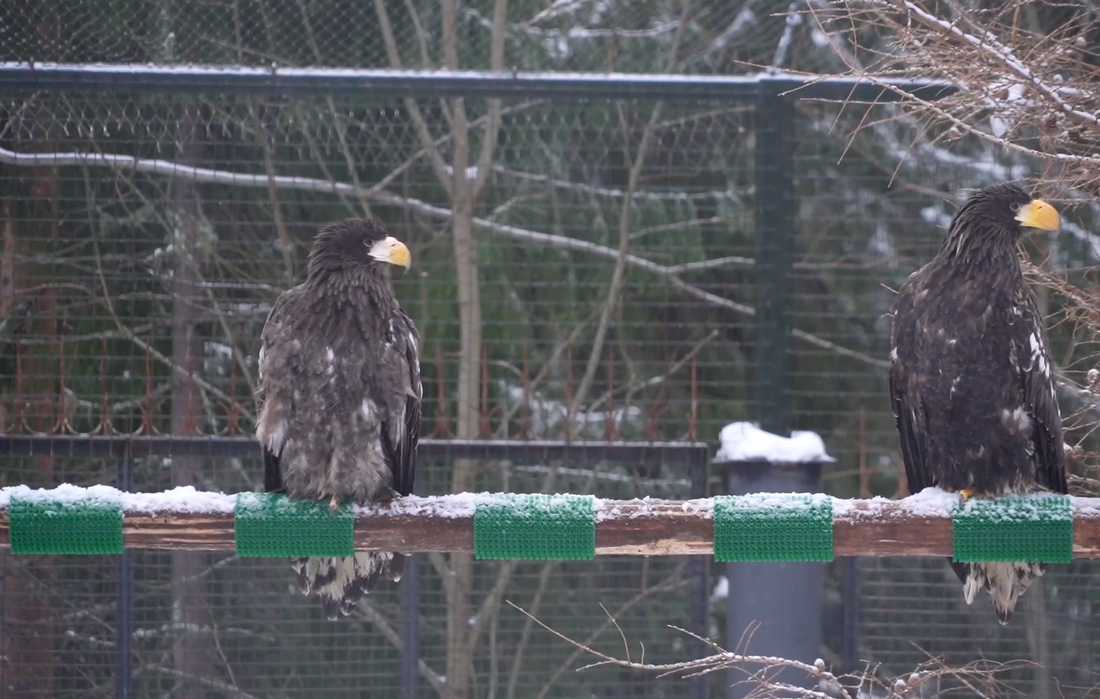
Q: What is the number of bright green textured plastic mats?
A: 5